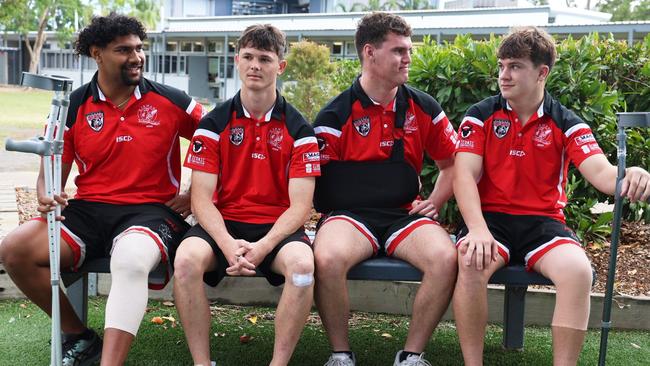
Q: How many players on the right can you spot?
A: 2